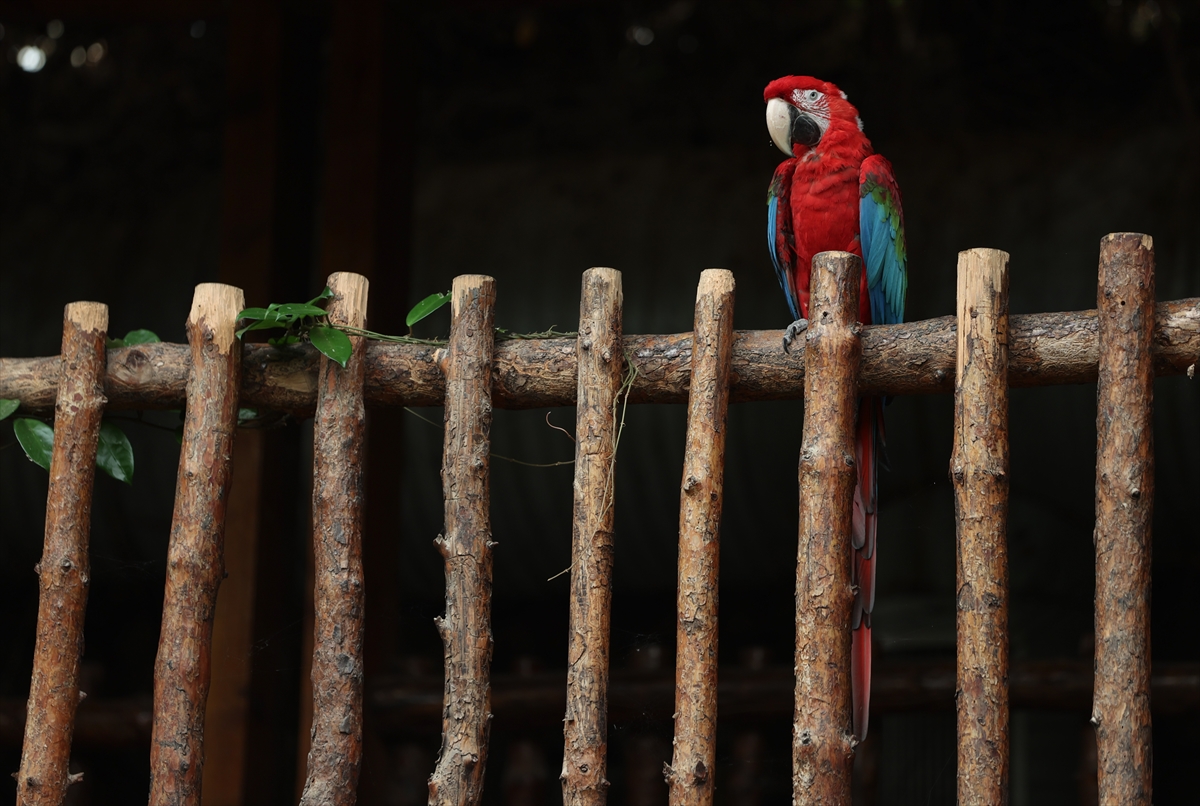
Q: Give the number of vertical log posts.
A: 9